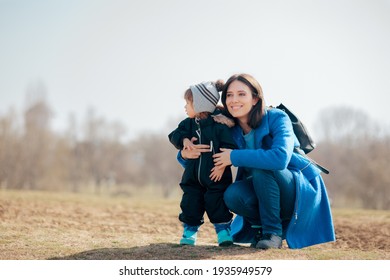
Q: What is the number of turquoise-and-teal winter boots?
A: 2